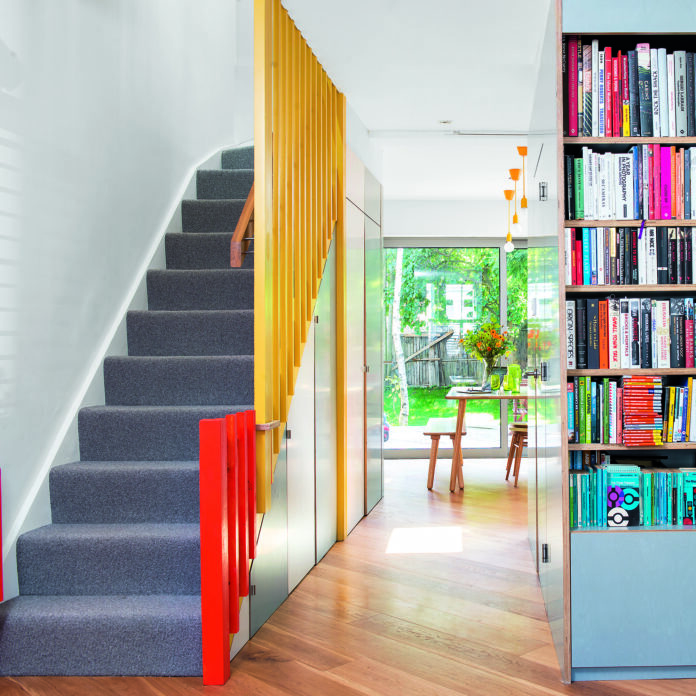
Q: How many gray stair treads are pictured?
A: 11